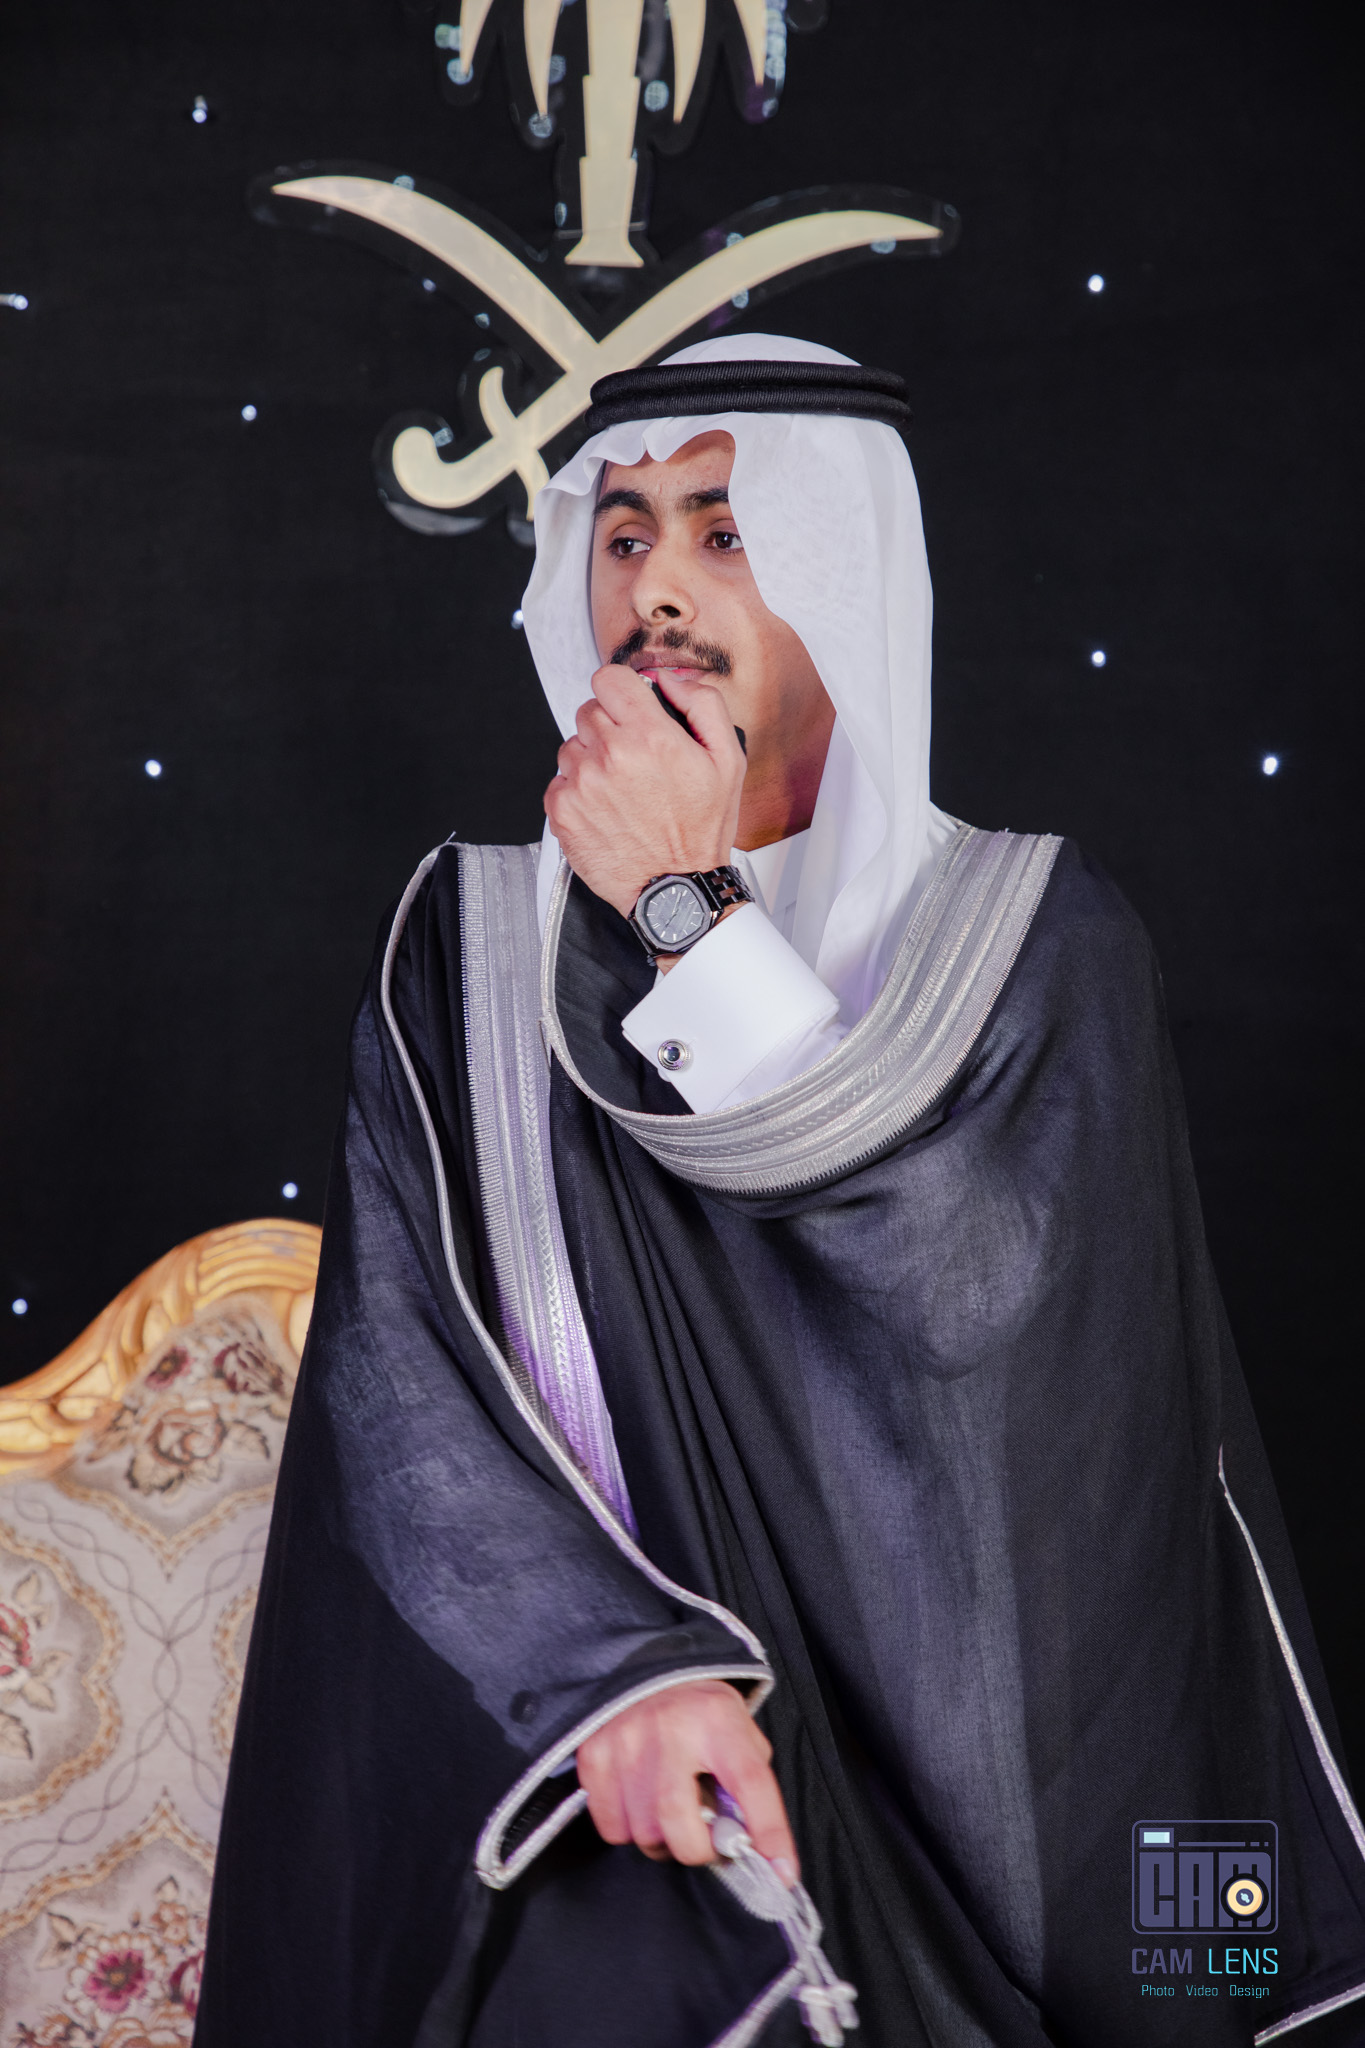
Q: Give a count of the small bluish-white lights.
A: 10